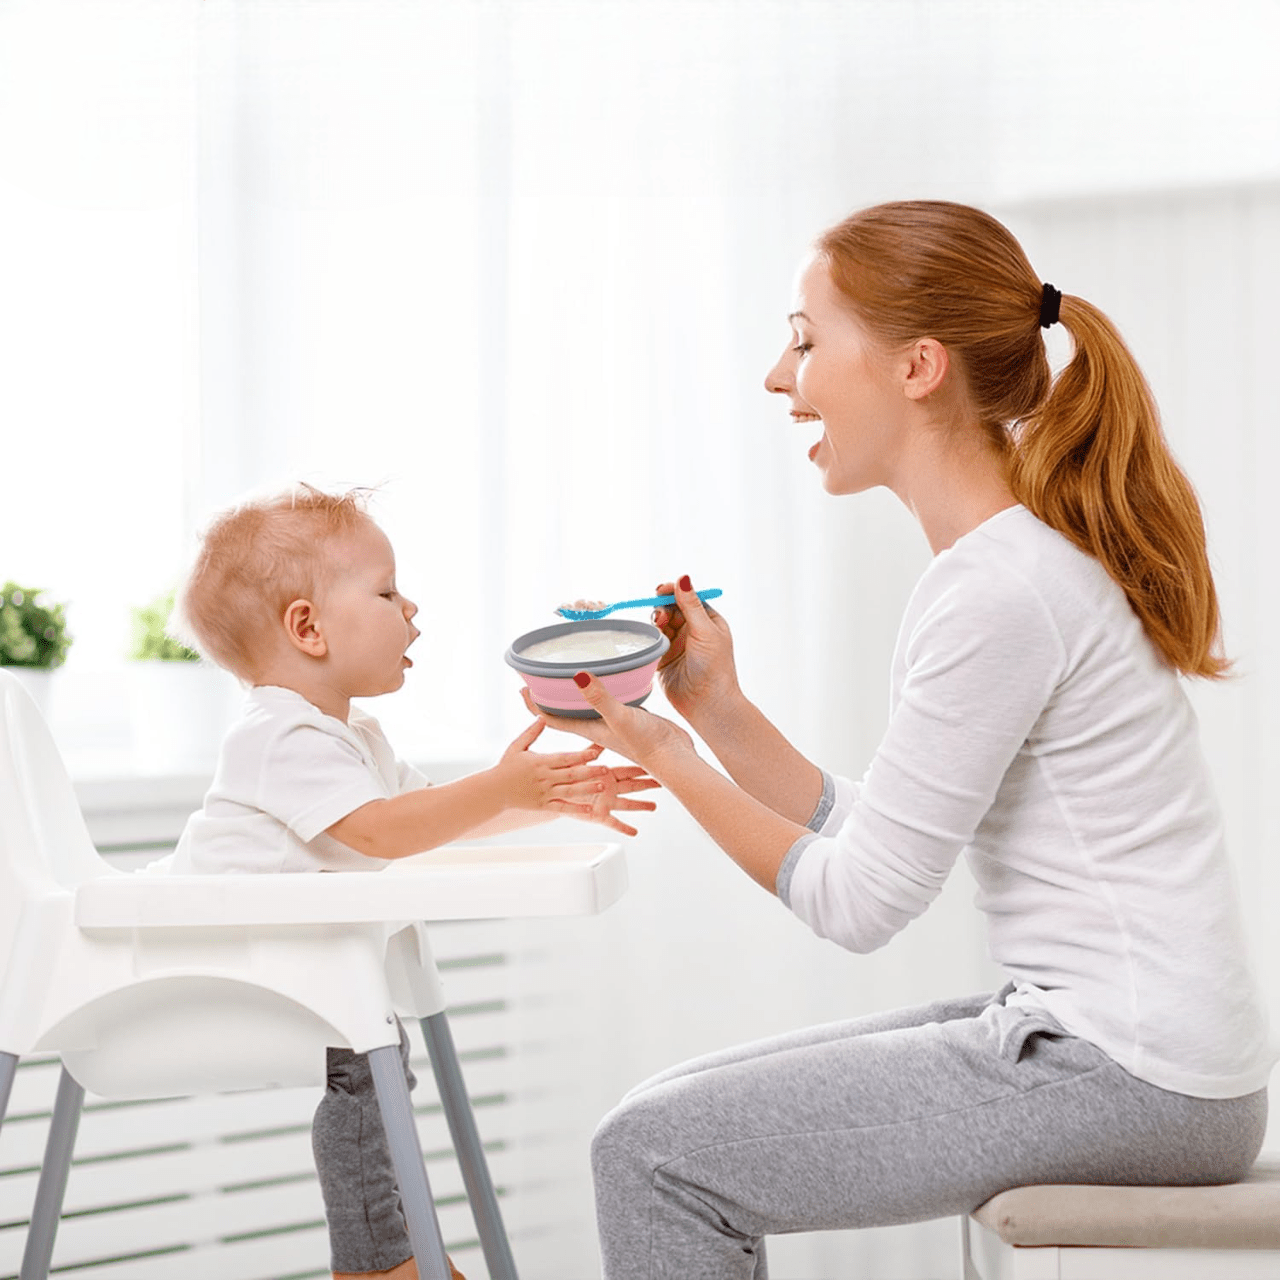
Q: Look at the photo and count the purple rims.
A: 0